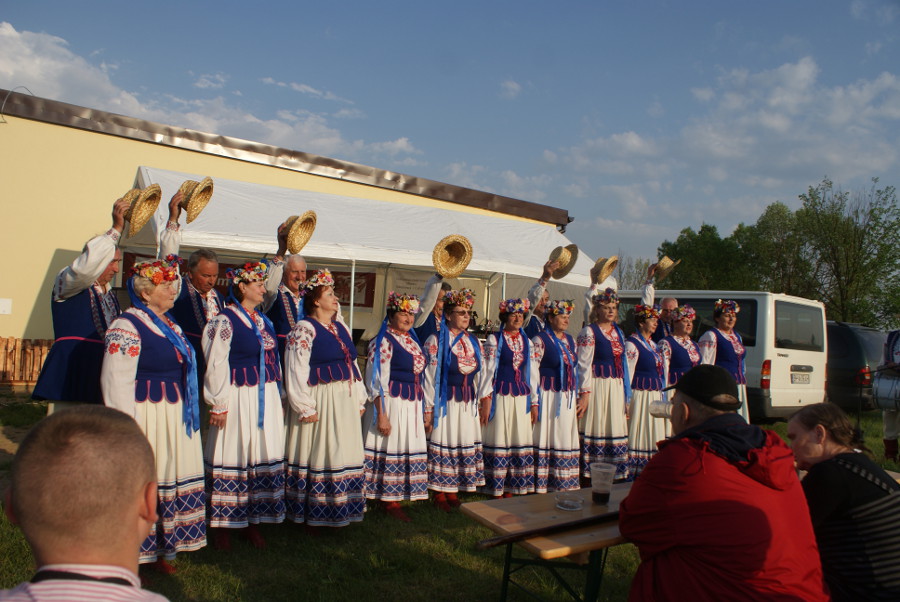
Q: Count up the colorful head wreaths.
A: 11